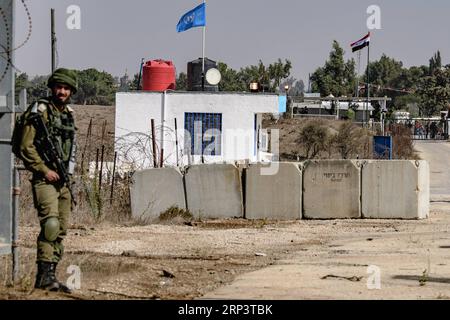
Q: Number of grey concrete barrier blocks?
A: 5